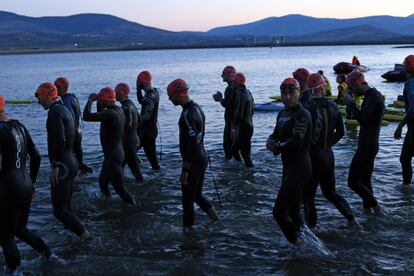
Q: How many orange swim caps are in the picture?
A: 14